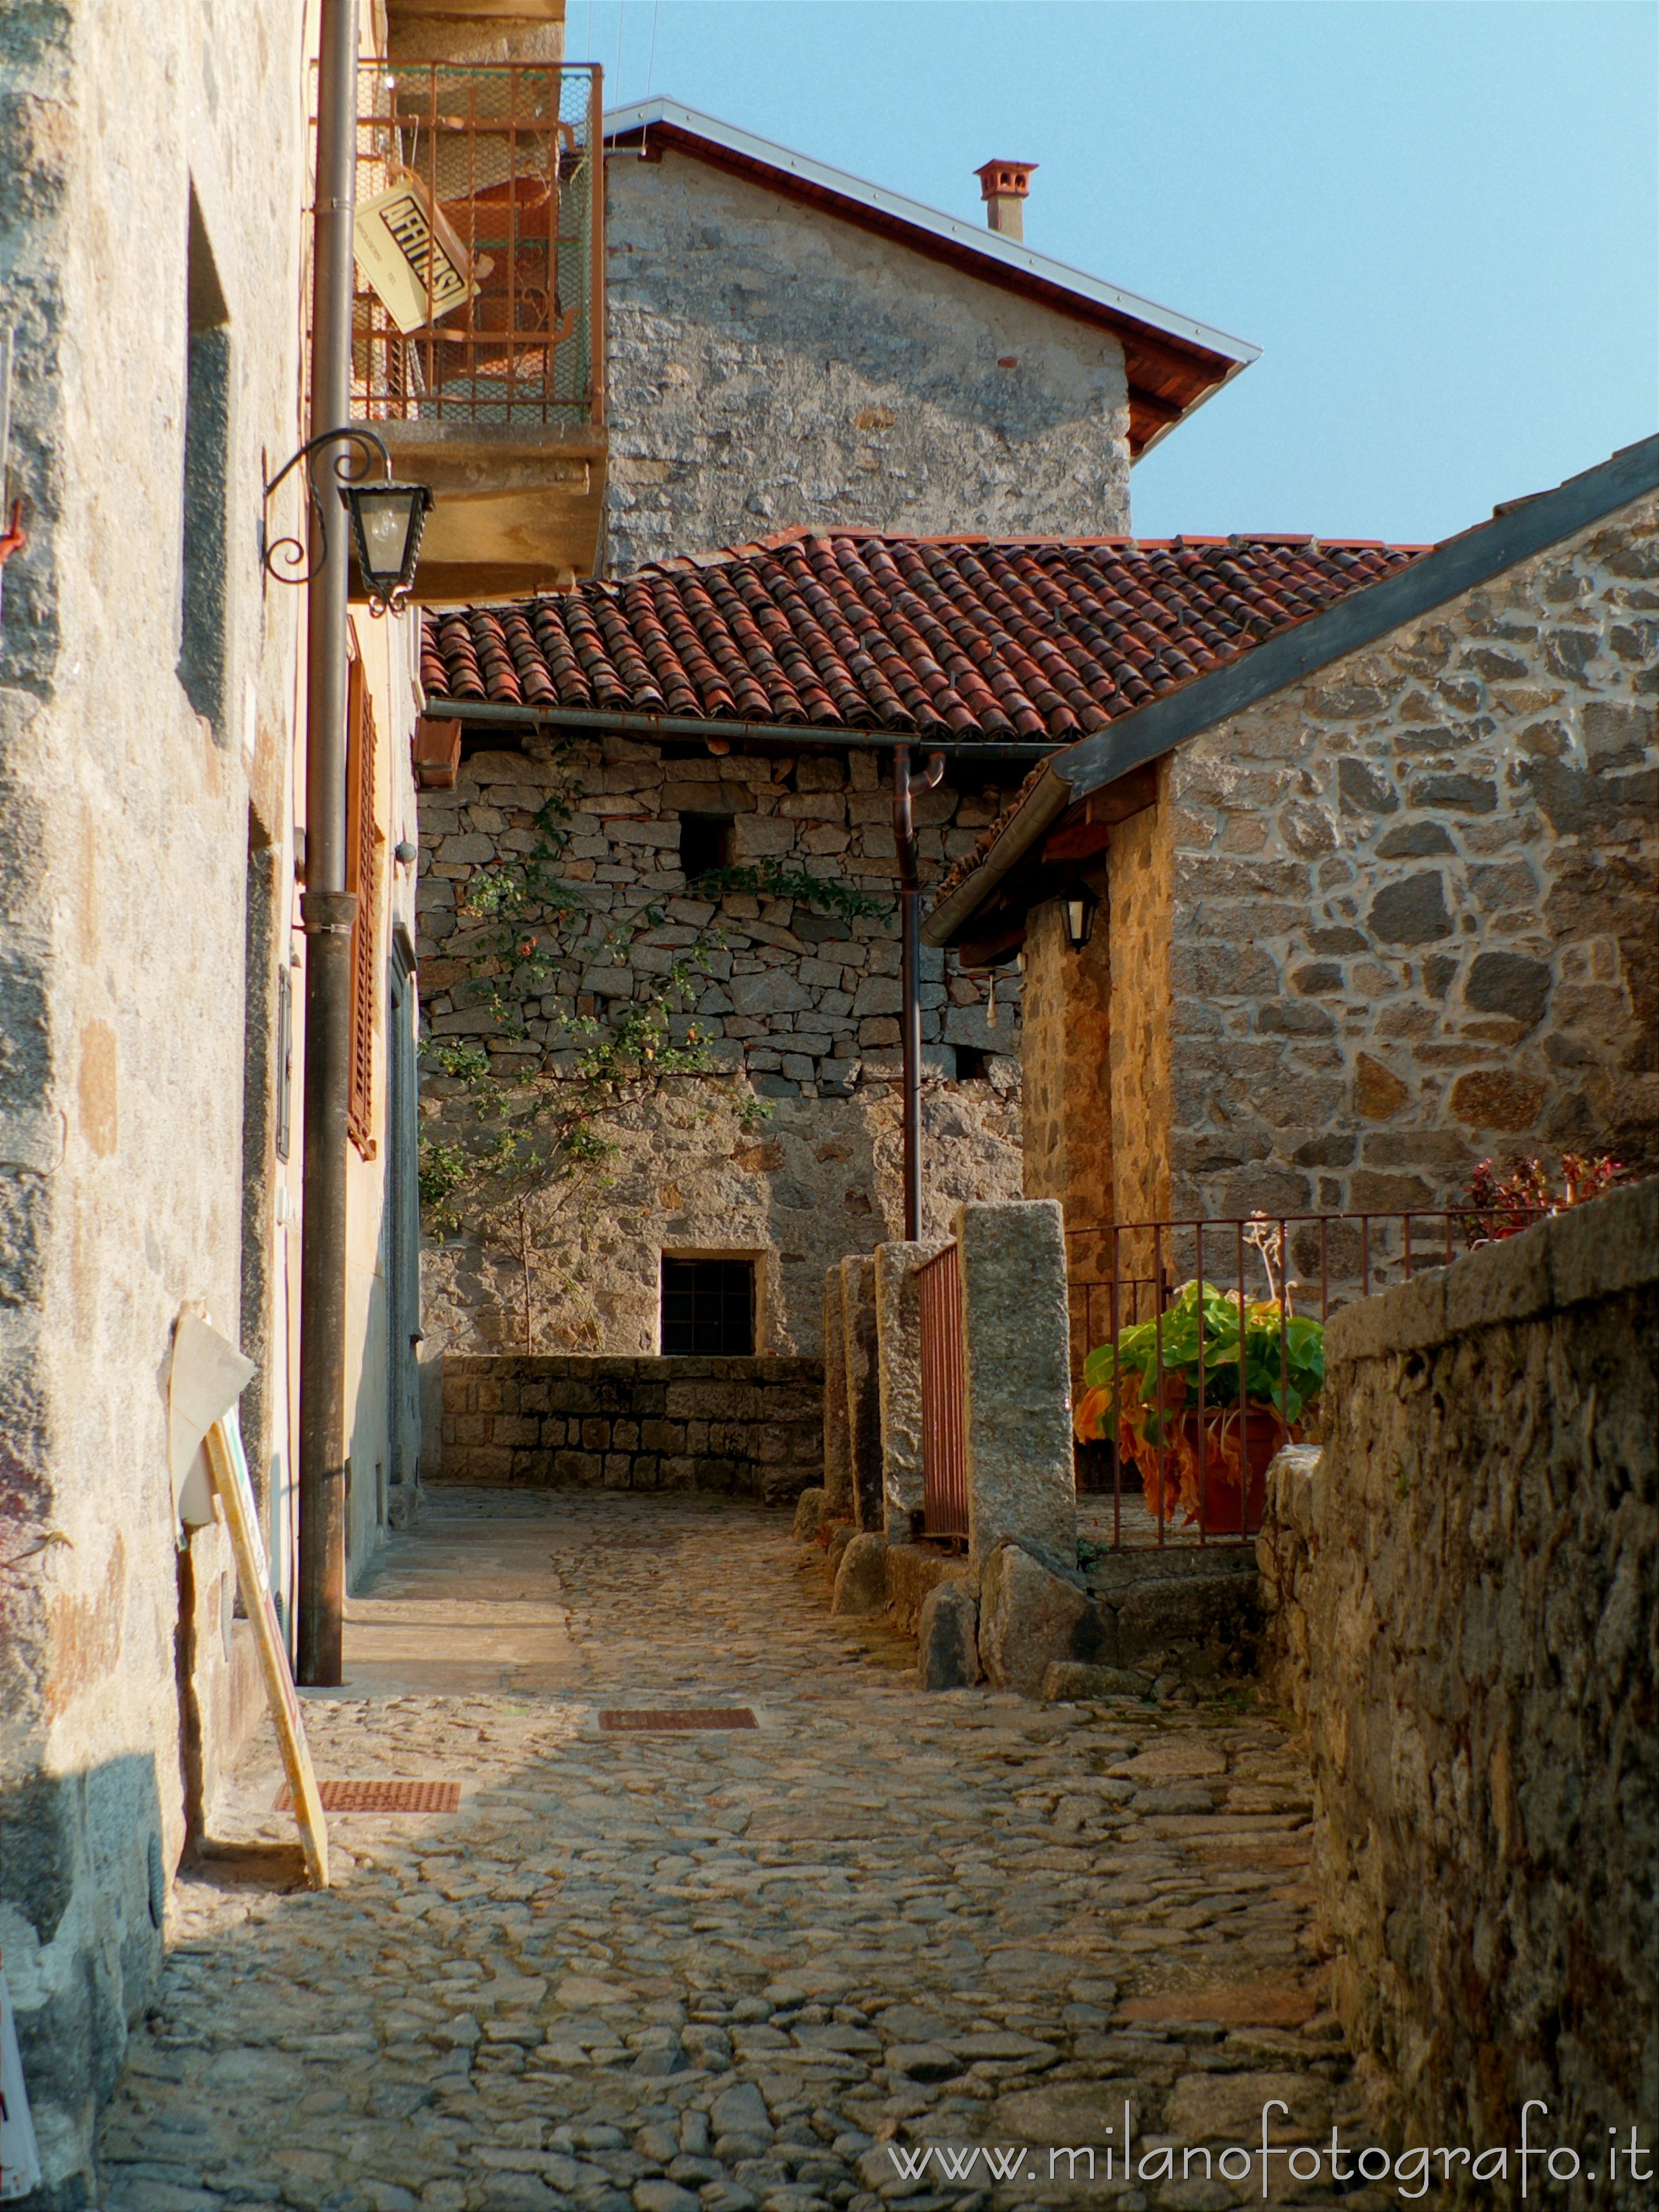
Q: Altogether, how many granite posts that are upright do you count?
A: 4